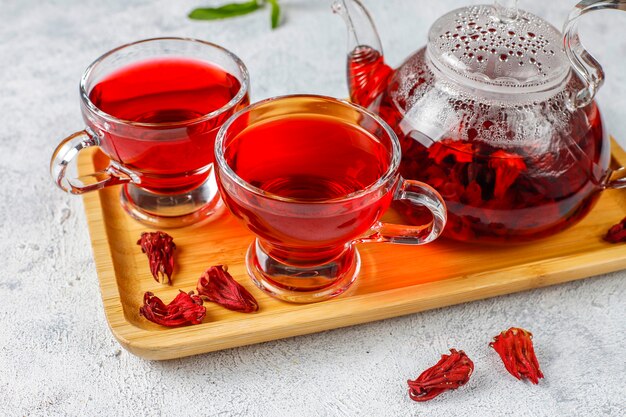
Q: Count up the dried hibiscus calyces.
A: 6